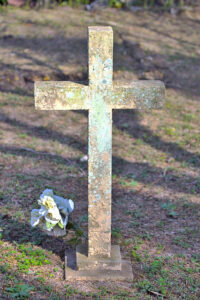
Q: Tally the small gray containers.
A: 1